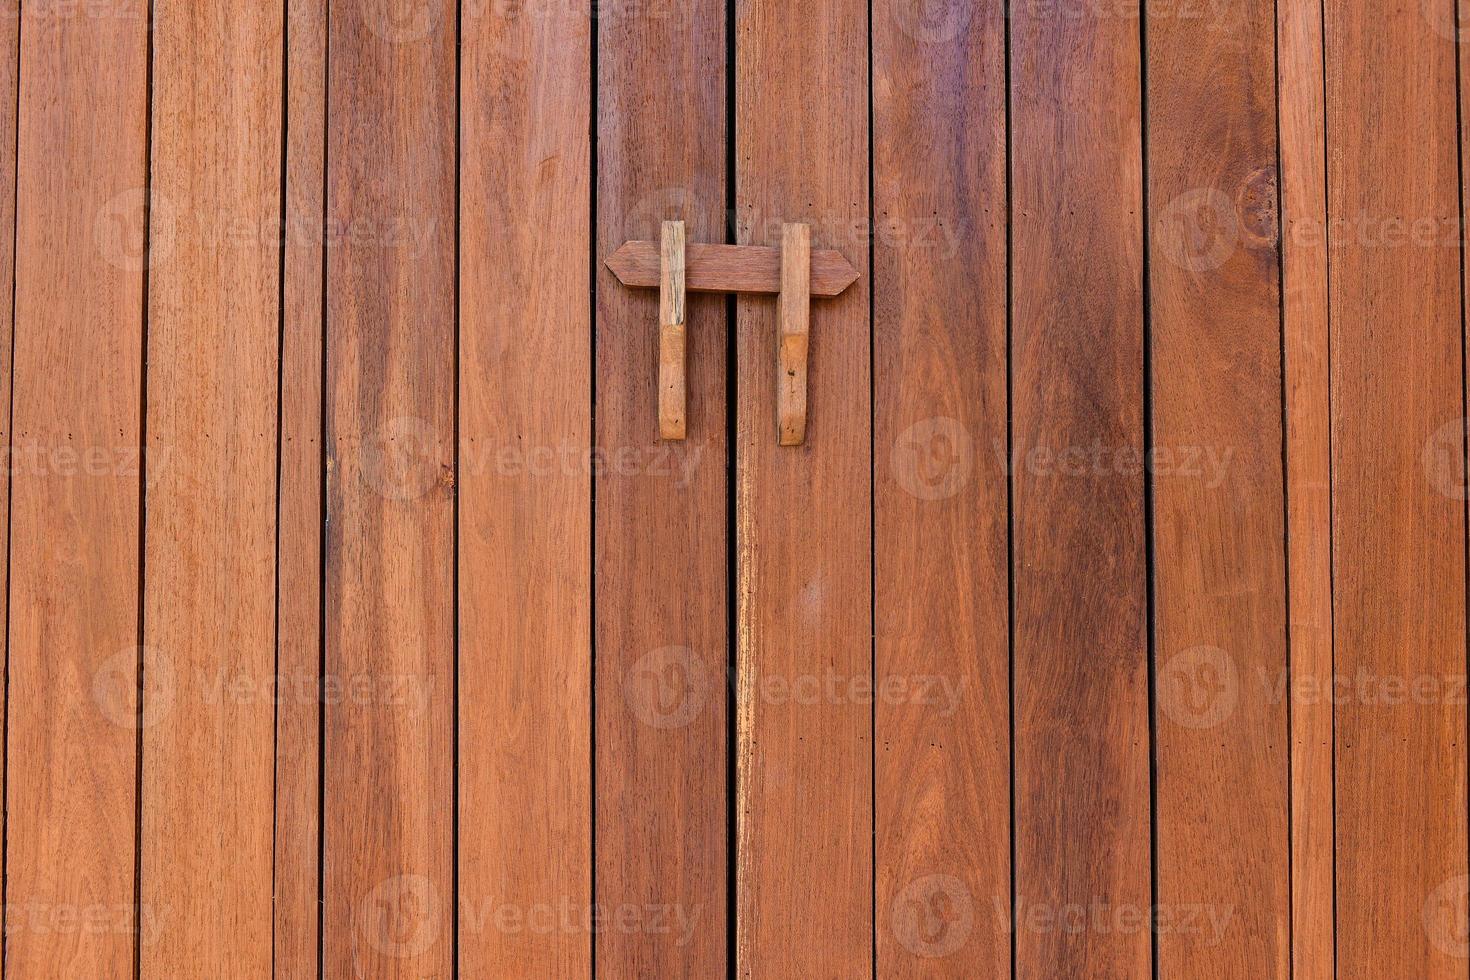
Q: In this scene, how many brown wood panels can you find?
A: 14